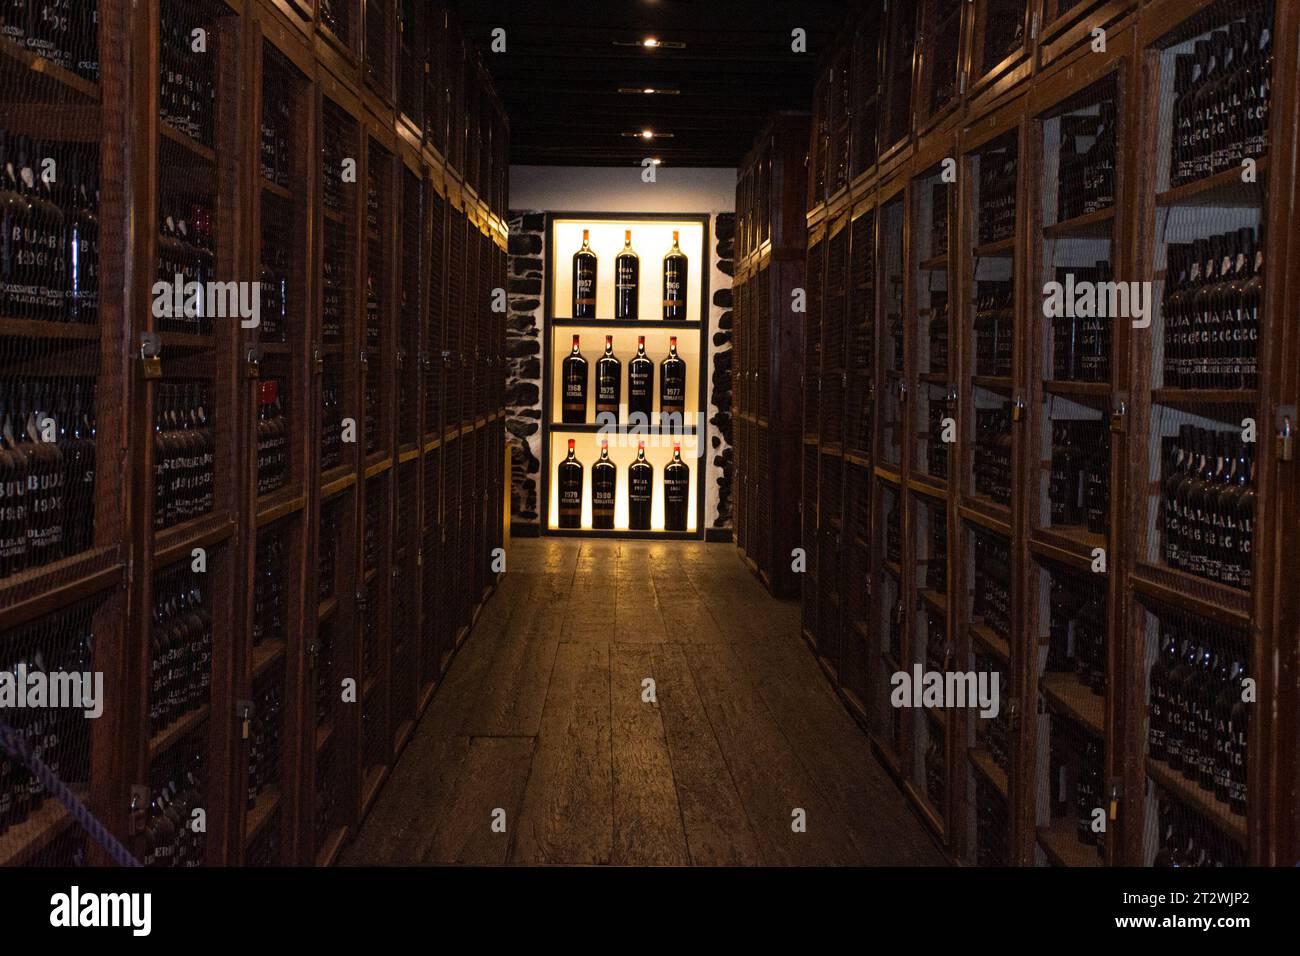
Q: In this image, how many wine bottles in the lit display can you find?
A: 11